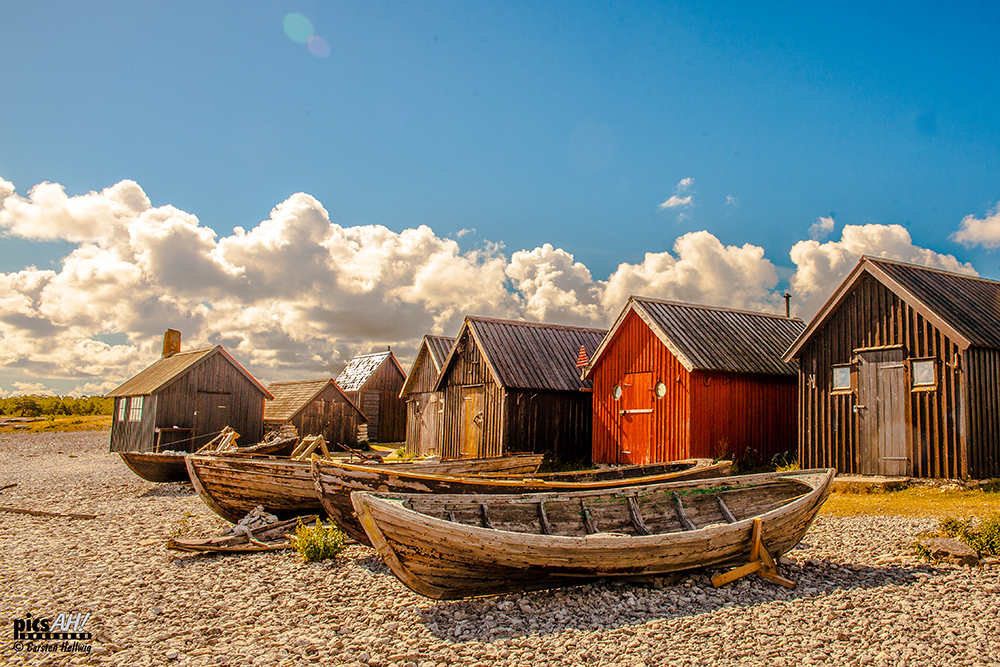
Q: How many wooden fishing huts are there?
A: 7